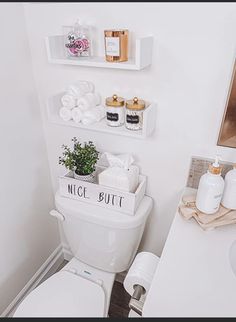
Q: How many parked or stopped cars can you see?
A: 0